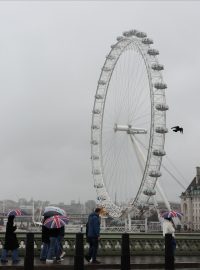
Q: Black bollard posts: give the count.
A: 4